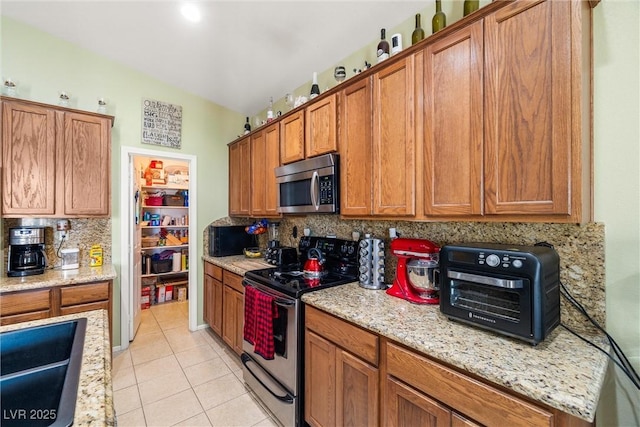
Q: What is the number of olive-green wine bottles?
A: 3